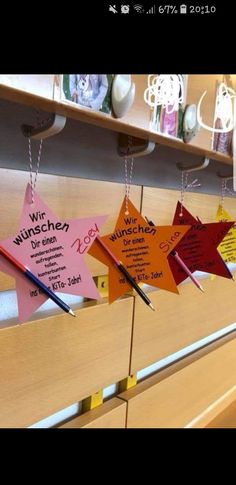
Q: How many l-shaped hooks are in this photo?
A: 4